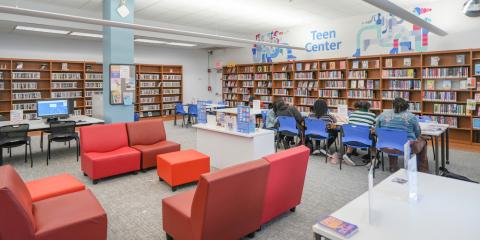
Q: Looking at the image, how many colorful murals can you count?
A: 2